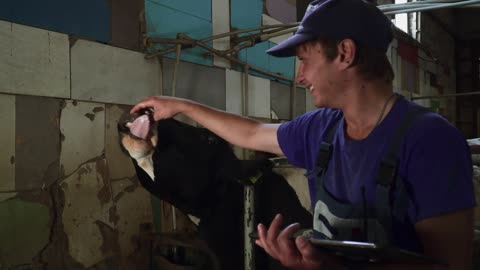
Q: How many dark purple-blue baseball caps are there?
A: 1